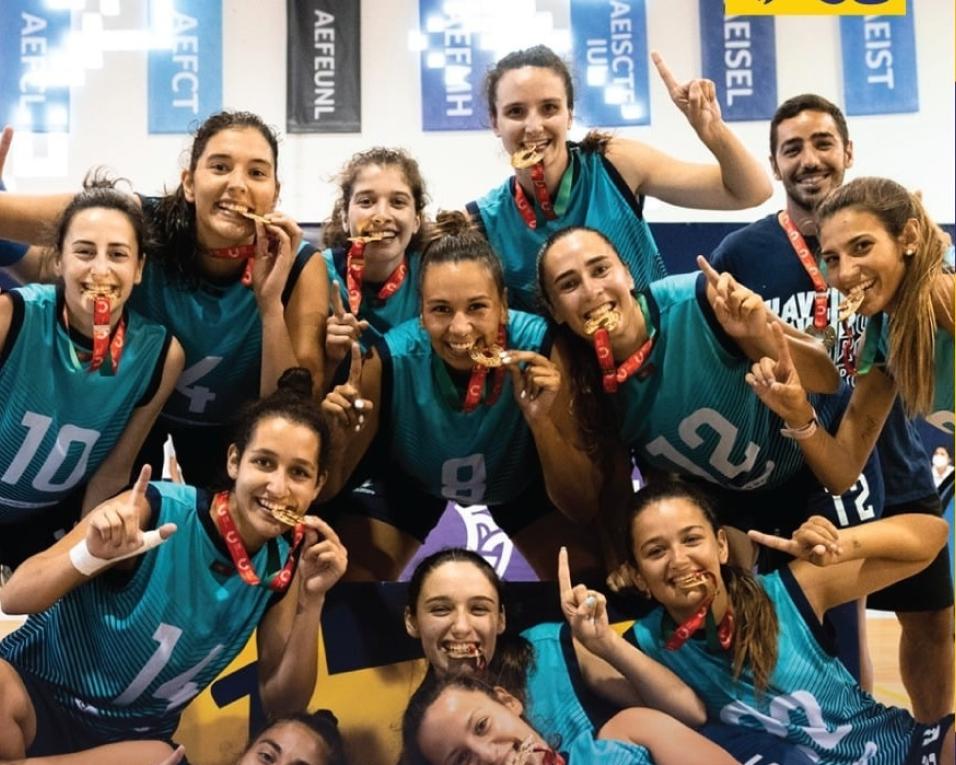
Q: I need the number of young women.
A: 12